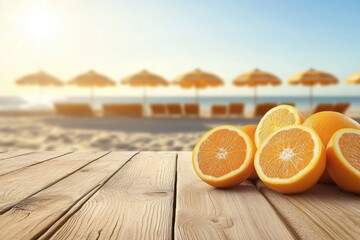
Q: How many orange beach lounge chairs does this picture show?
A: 11